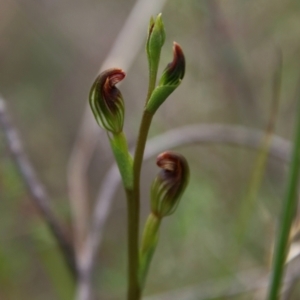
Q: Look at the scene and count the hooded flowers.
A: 3